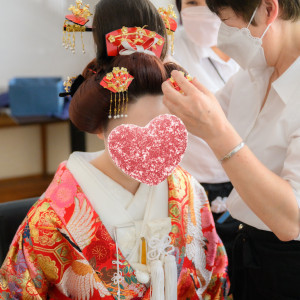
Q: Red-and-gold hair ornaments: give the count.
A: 5